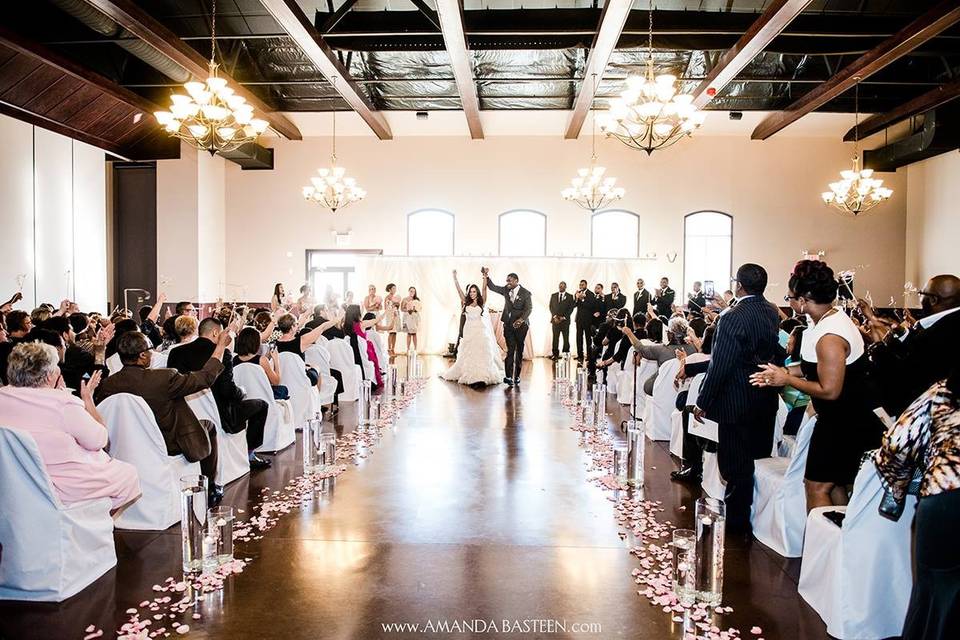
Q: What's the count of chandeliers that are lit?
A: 5